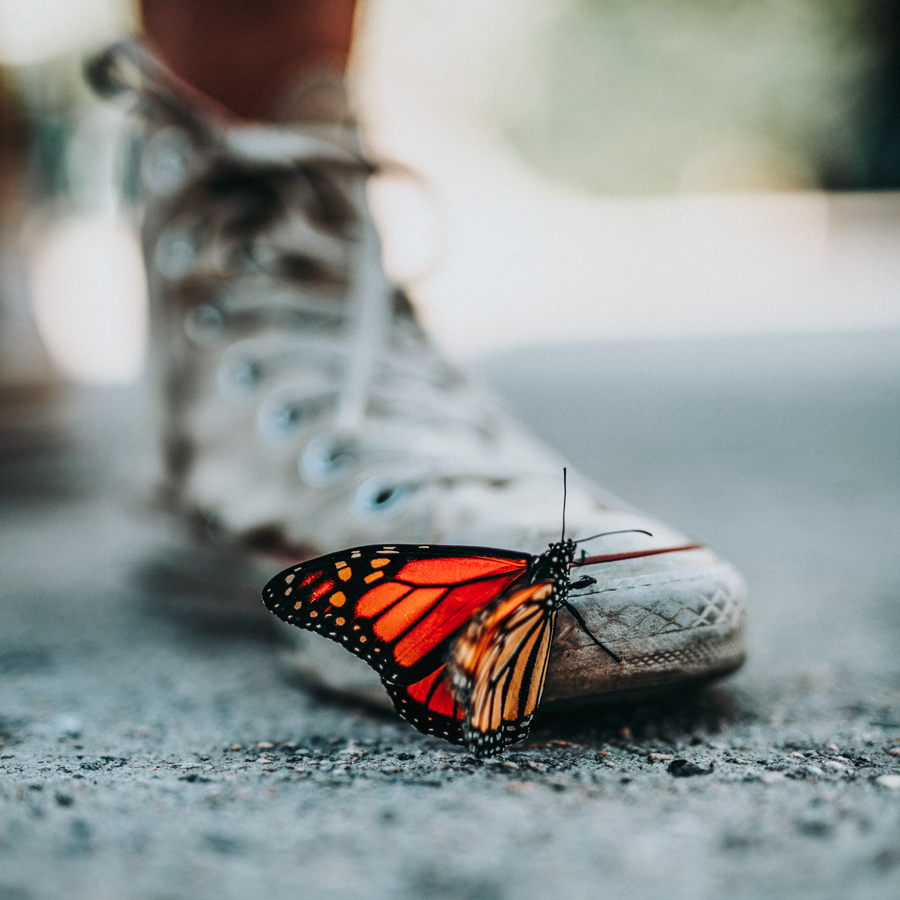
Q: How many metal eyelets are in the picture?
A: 7